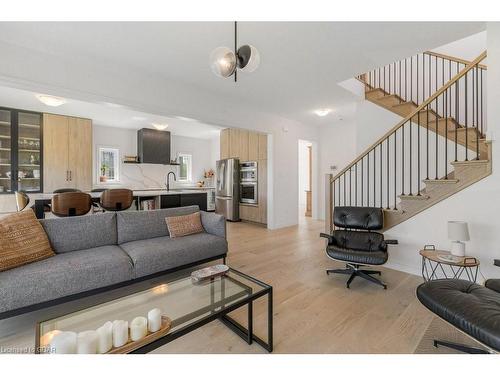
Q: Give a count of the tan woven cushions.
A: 2